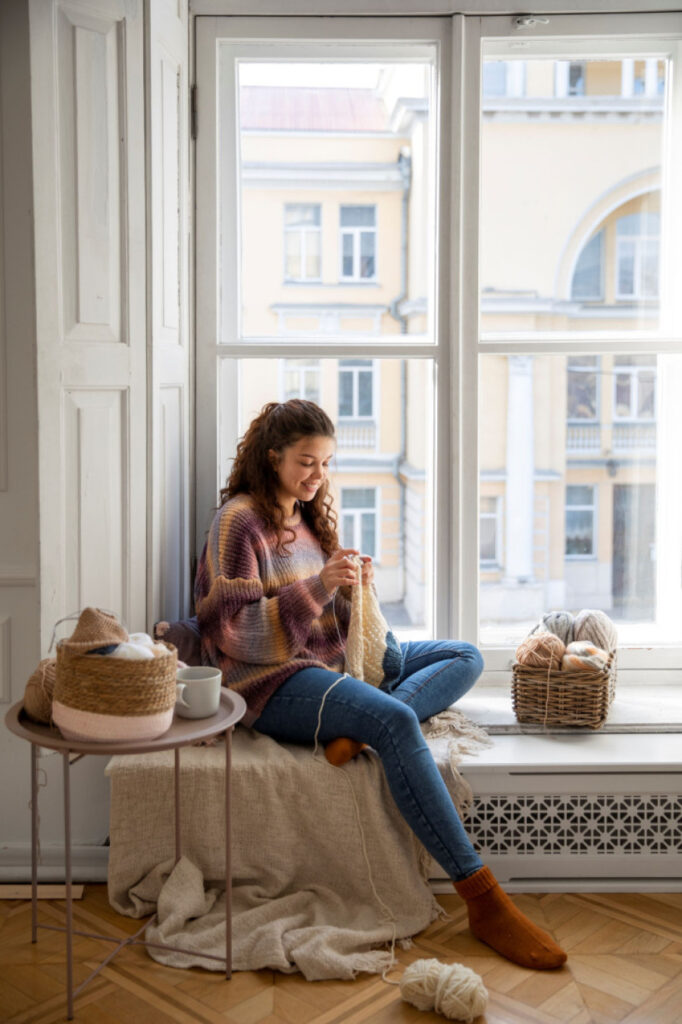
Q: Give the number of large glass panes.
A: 4